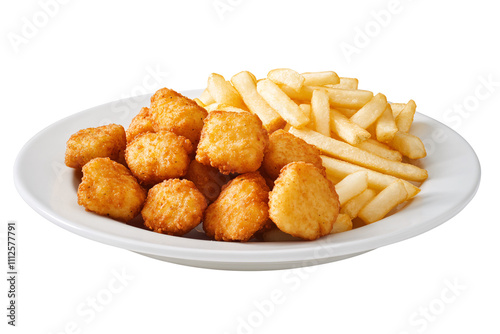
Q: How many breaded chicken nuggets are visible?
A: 11